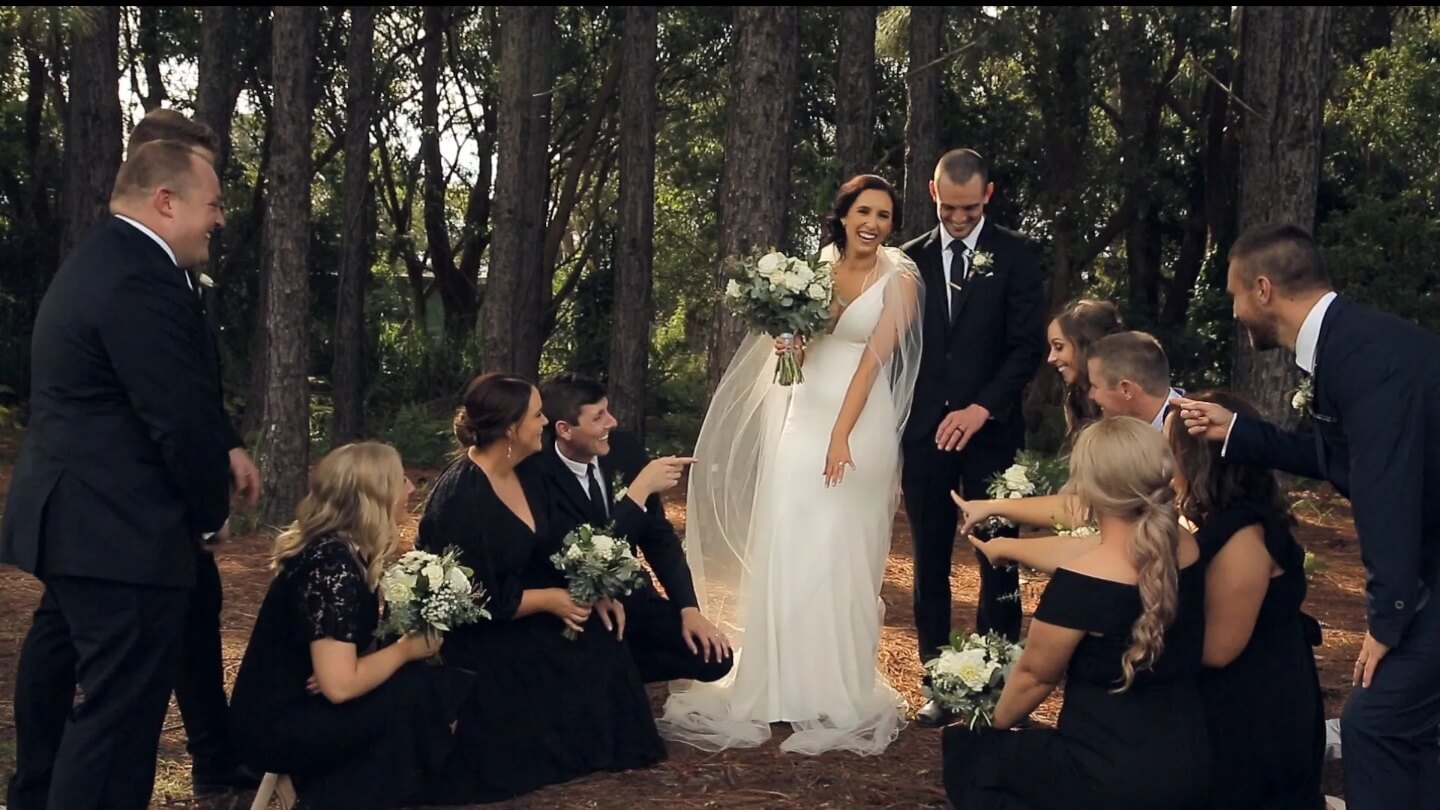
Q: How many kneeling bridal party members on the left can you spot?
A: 3